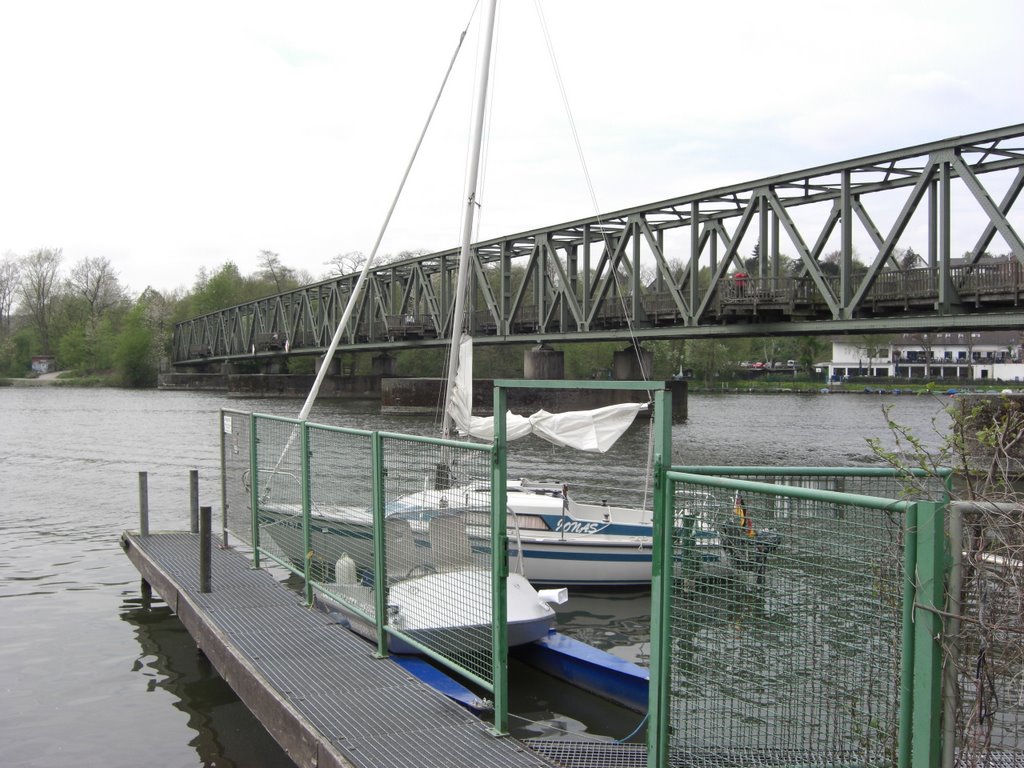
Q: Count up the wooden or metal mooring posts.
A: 3